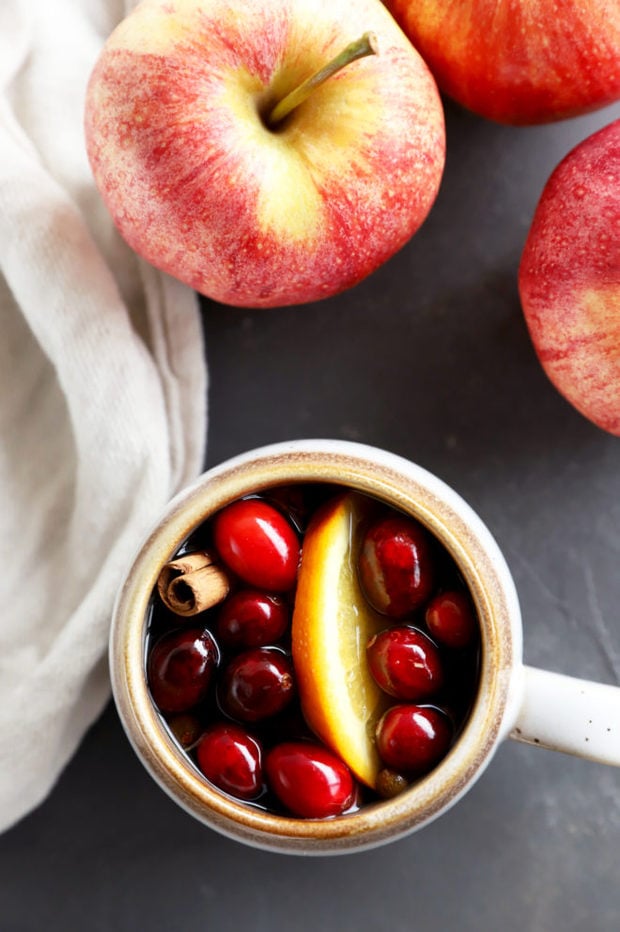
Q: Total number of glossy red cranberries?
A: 10